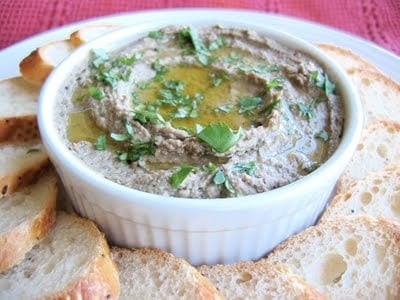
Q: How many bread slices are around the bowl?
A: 13